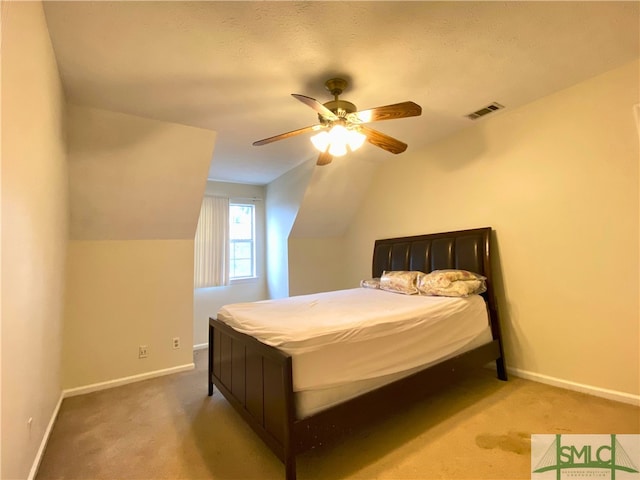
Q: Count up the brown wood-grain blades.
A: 5